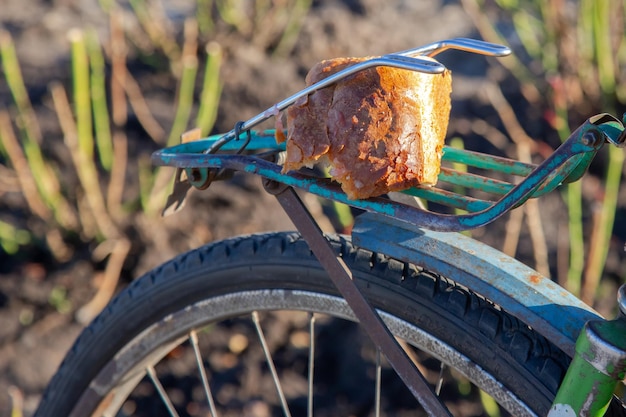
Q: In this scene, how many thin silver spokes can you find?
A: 6